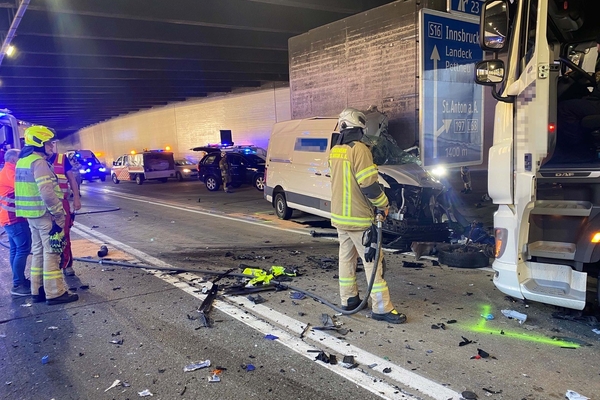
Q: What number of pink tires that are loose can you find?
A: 0